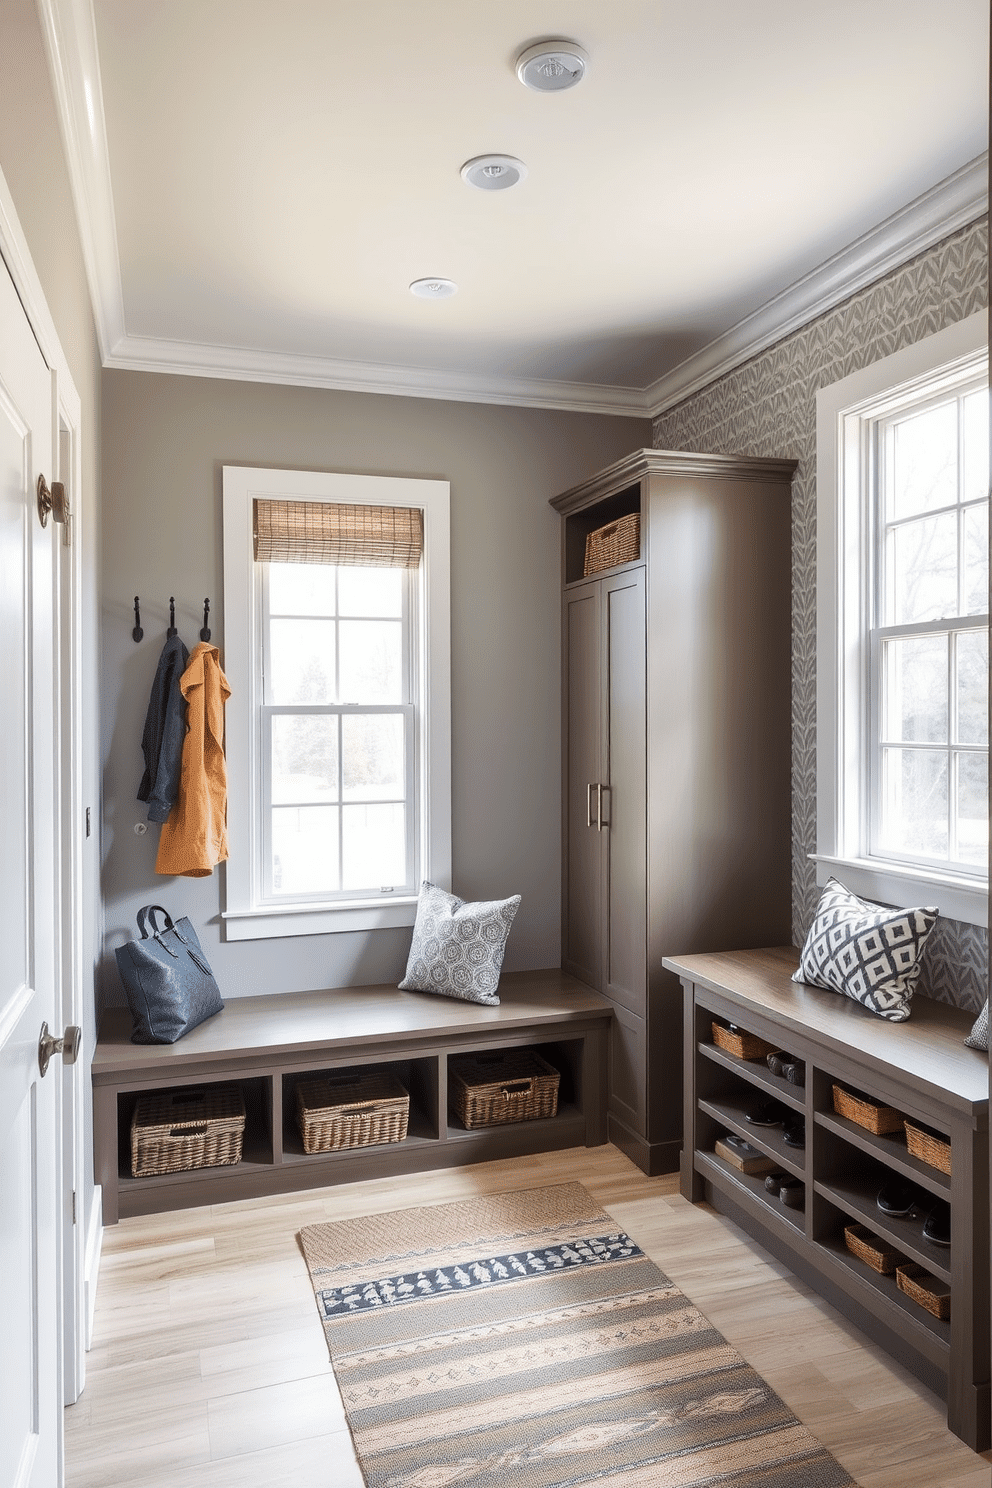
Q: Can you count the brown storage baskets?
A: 9